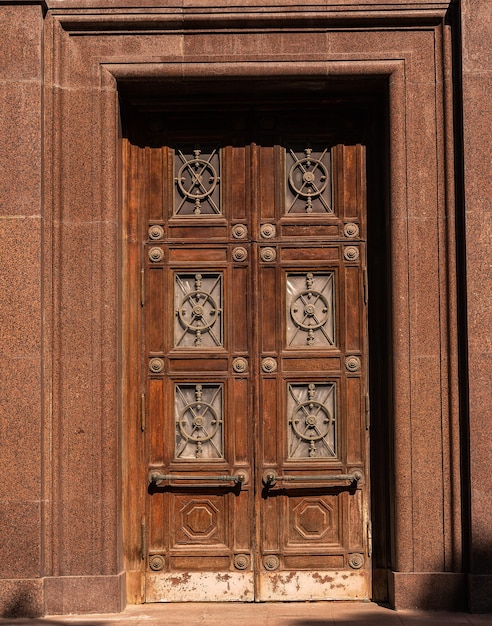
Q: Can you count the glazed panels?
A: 6